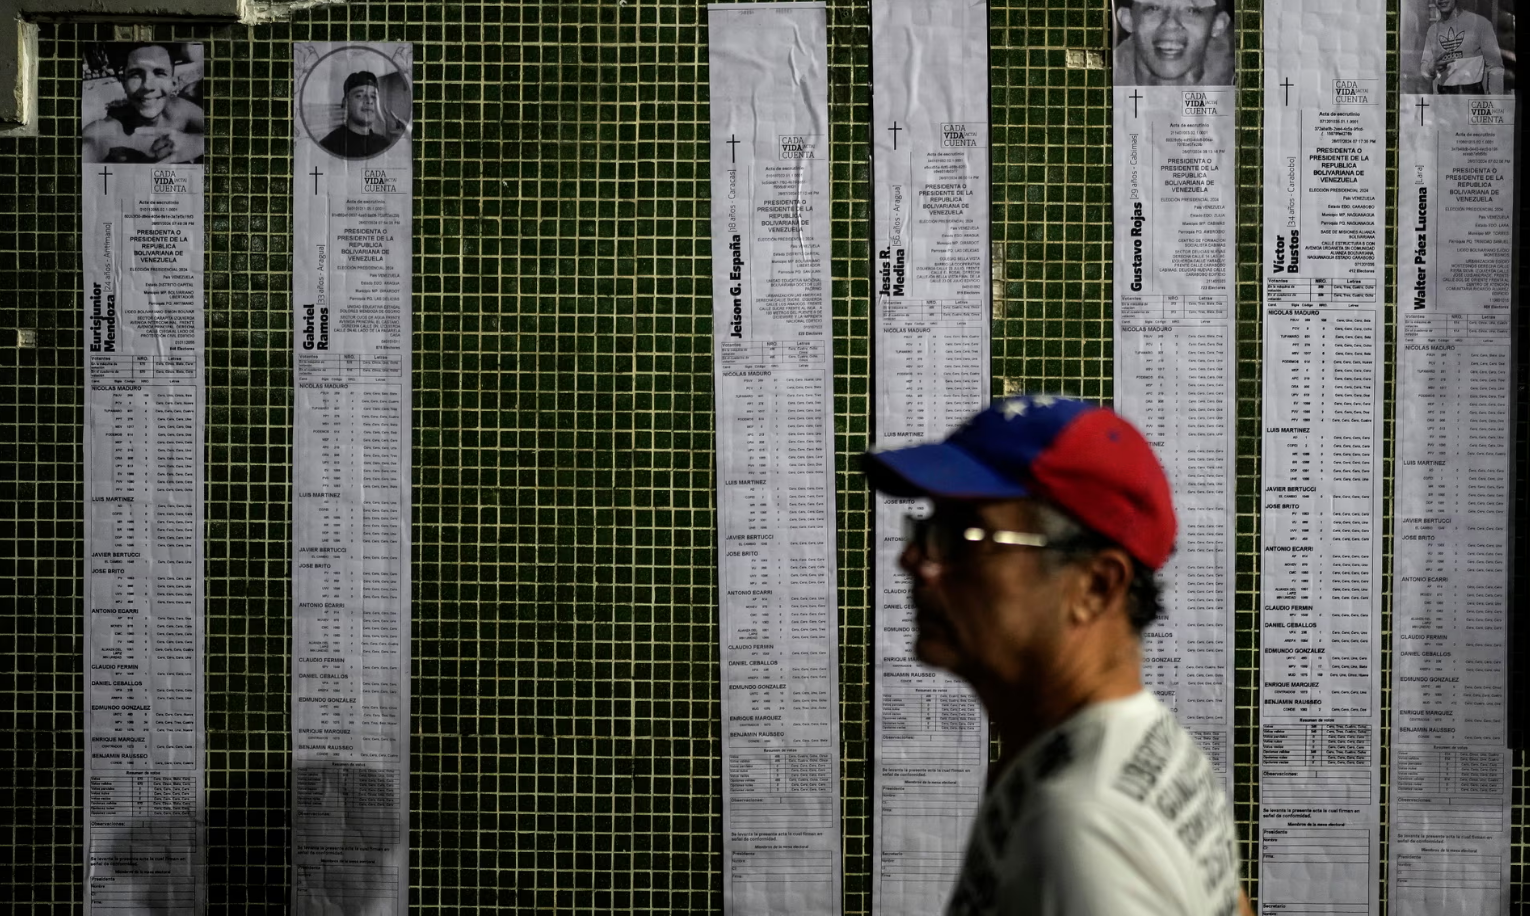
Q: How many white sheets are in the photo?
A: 7